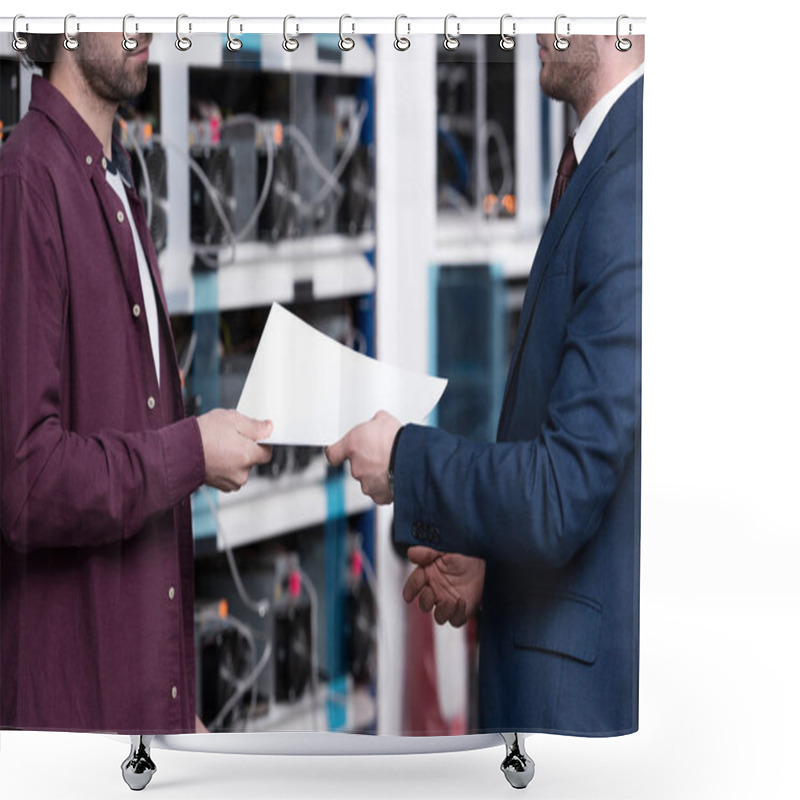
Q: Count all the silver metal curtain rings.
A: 12